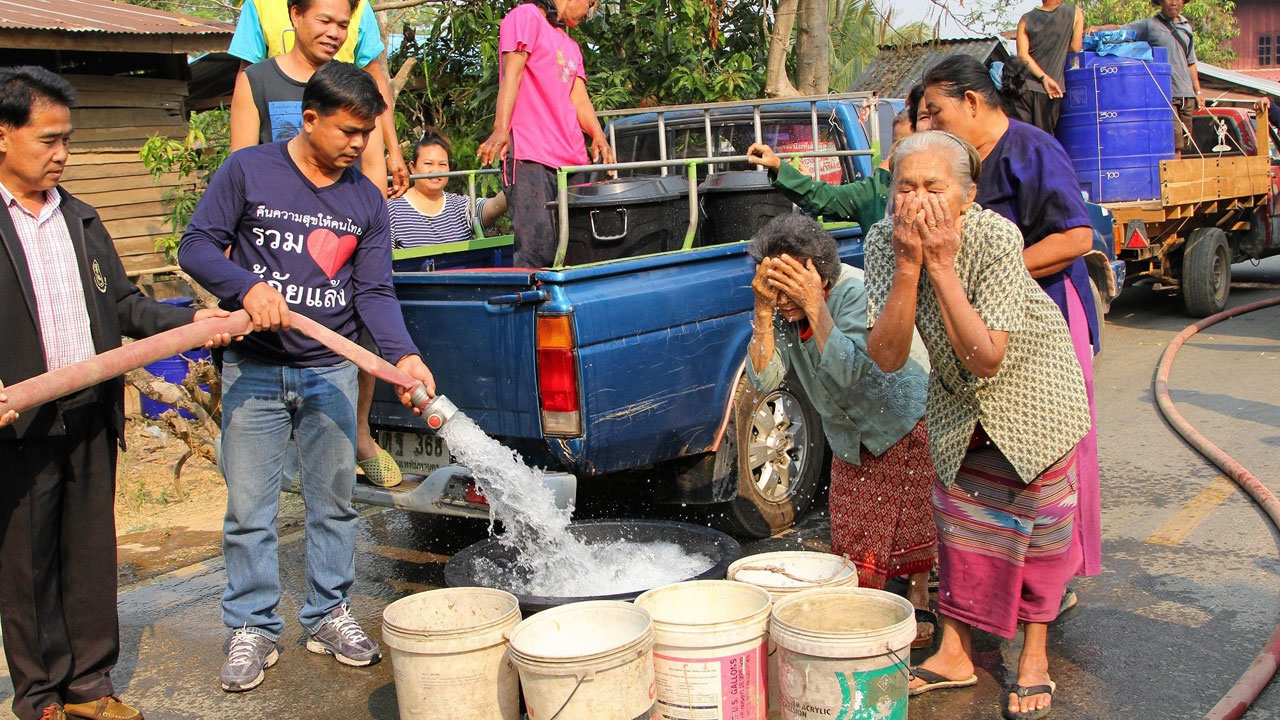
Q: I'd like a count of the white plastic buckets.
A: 5